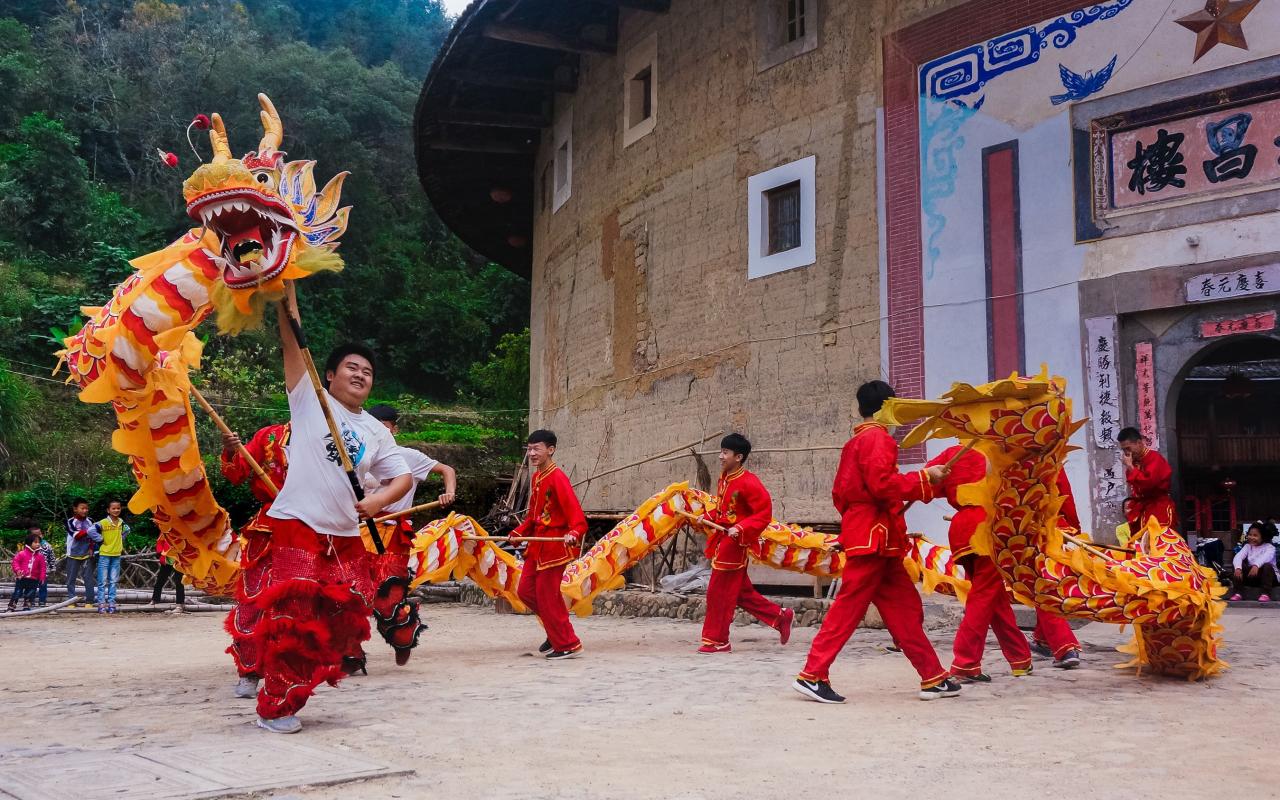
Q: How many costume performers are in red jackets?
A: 7